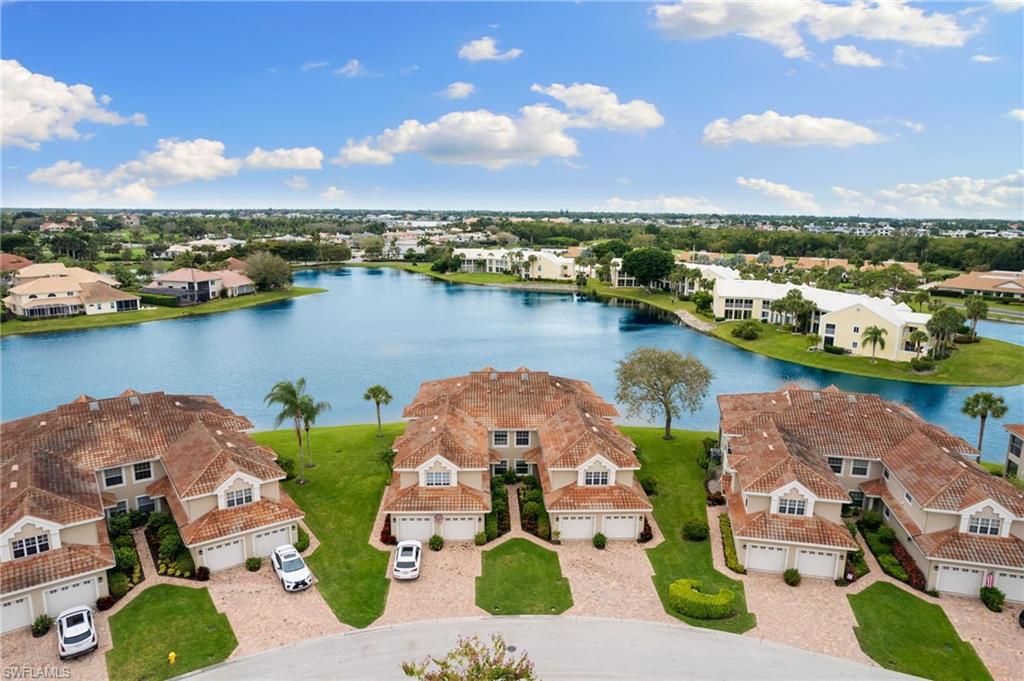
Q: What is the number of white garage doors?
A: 12